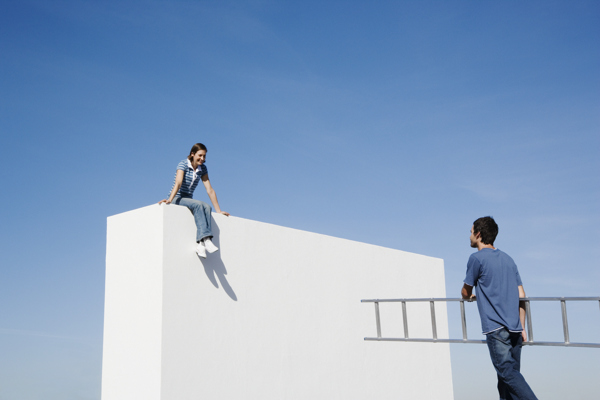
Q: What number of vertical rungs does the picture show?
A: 6